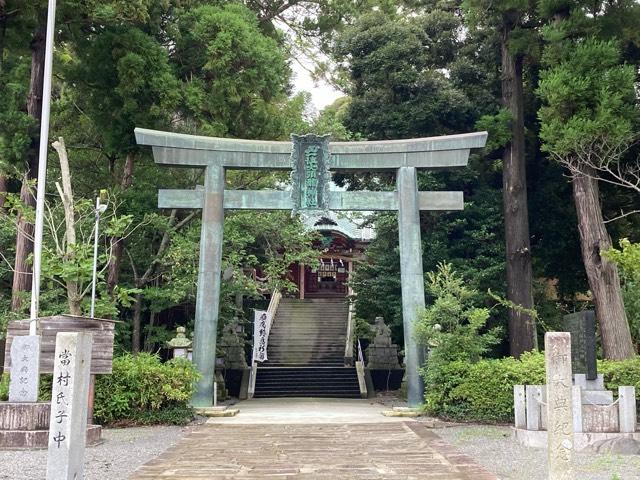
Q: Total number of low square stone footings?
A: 2